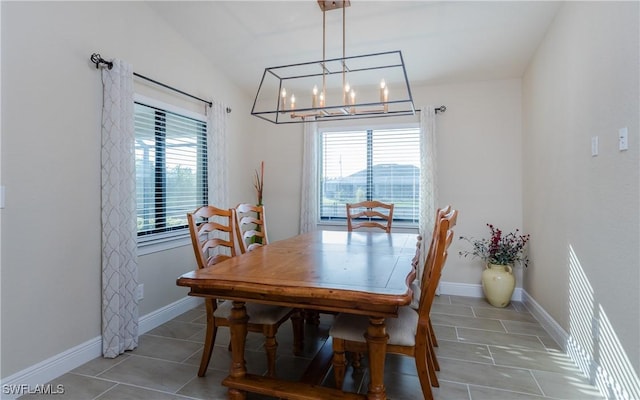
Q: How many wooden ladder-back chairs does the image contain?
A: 5